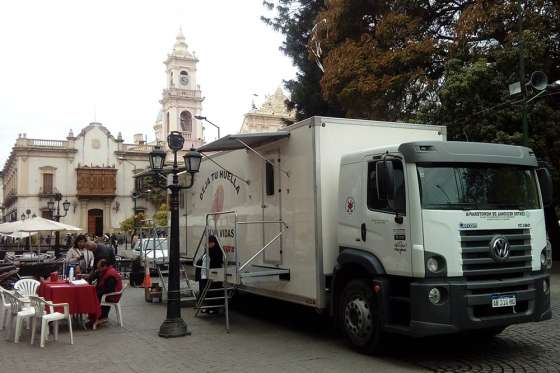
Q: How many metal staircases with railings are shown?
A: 2